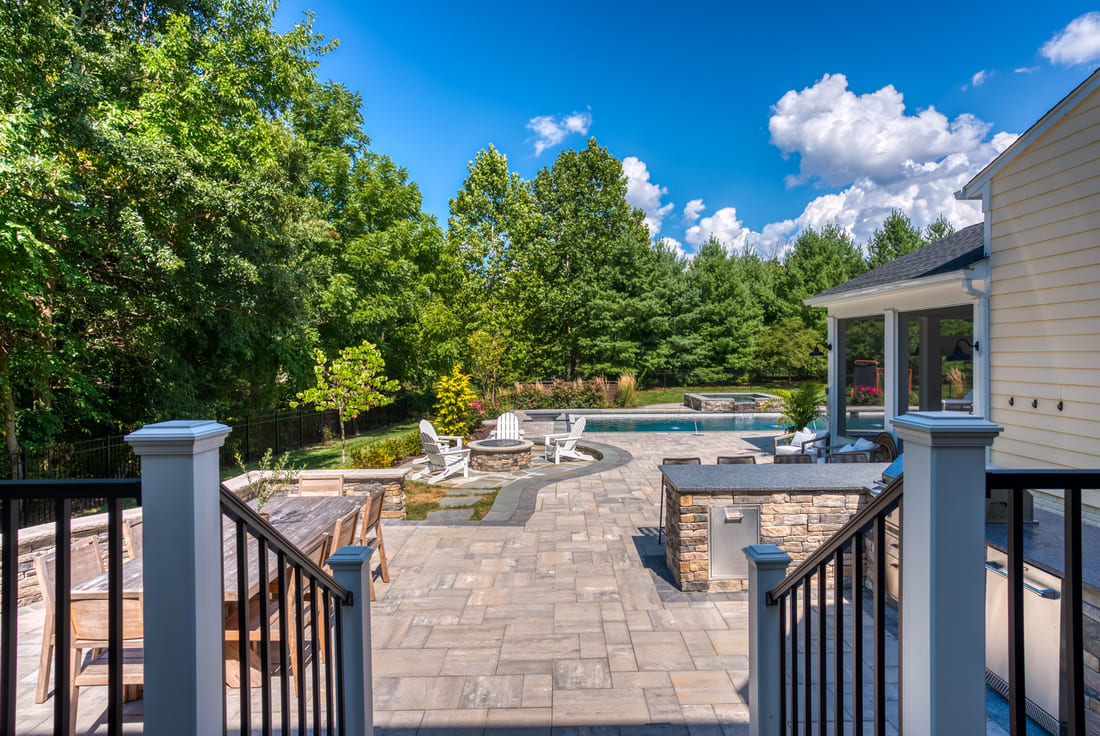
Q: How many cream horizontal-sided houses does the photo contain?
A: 1